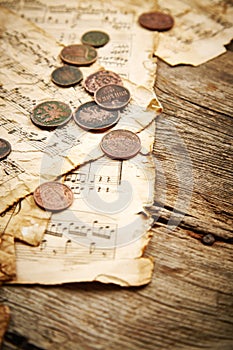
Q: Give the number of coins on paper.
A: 11